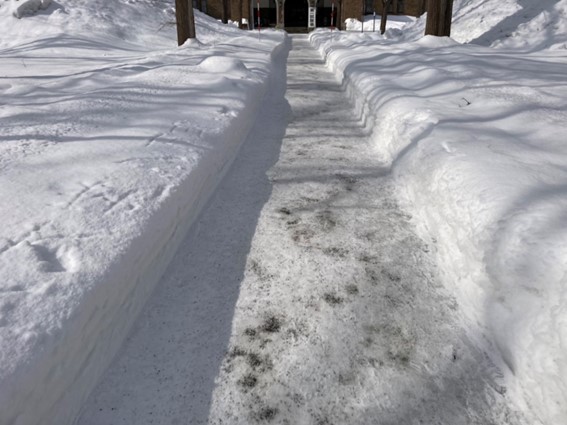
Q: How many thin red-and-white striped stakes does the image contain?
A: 2